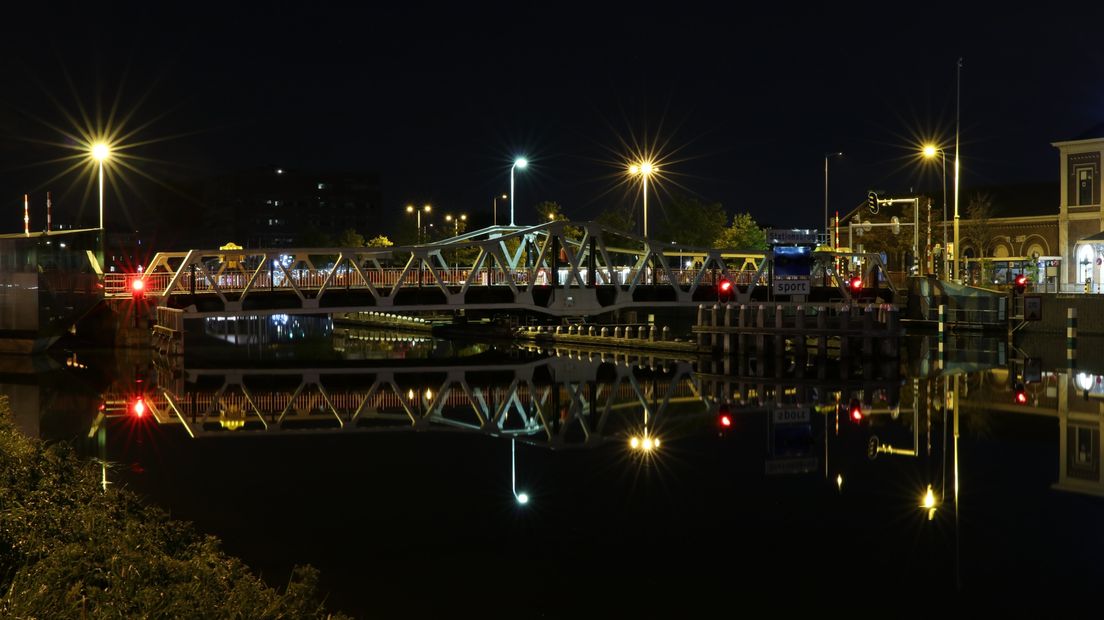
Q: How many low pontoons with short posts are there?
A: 2